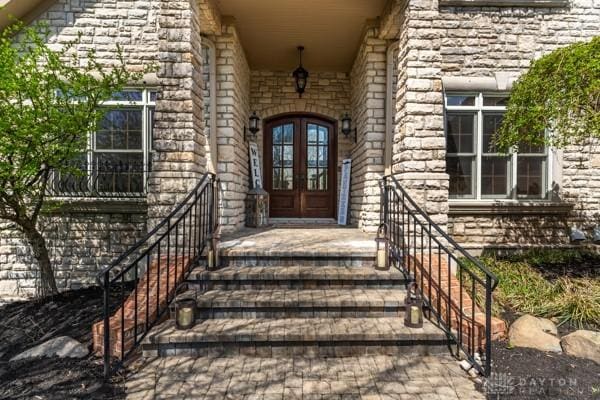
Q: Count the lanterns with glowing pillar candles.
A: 4